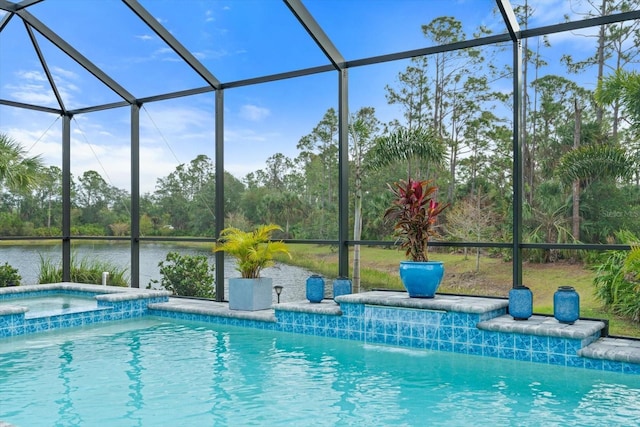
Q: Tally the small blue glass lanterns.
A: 4